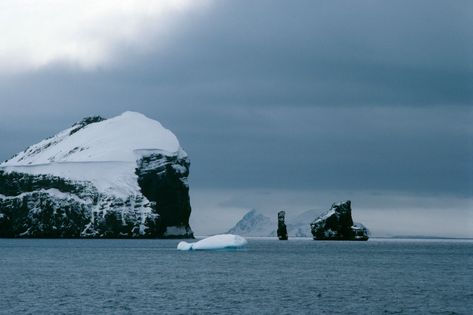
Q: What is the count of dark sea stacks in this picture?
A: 2